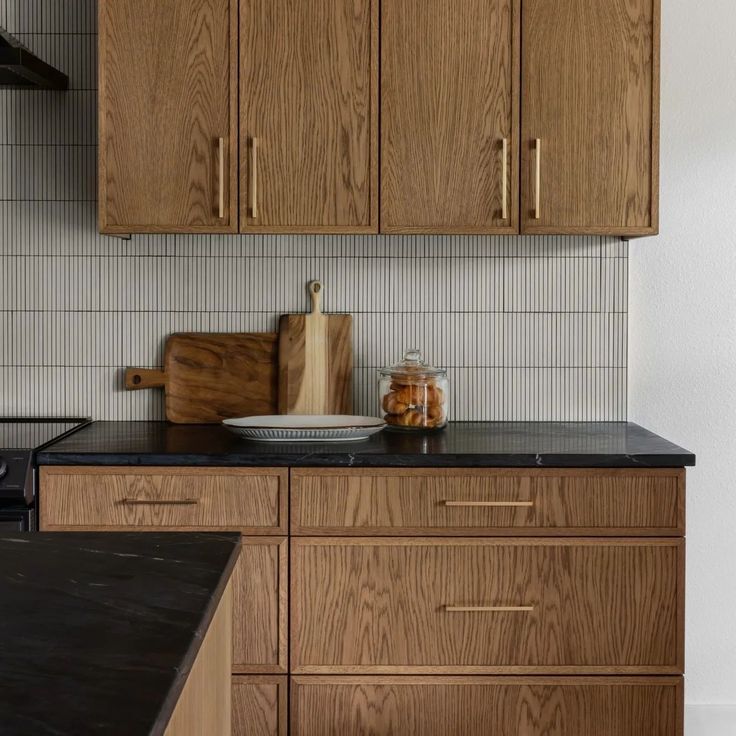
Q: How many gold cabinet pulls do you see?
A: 7